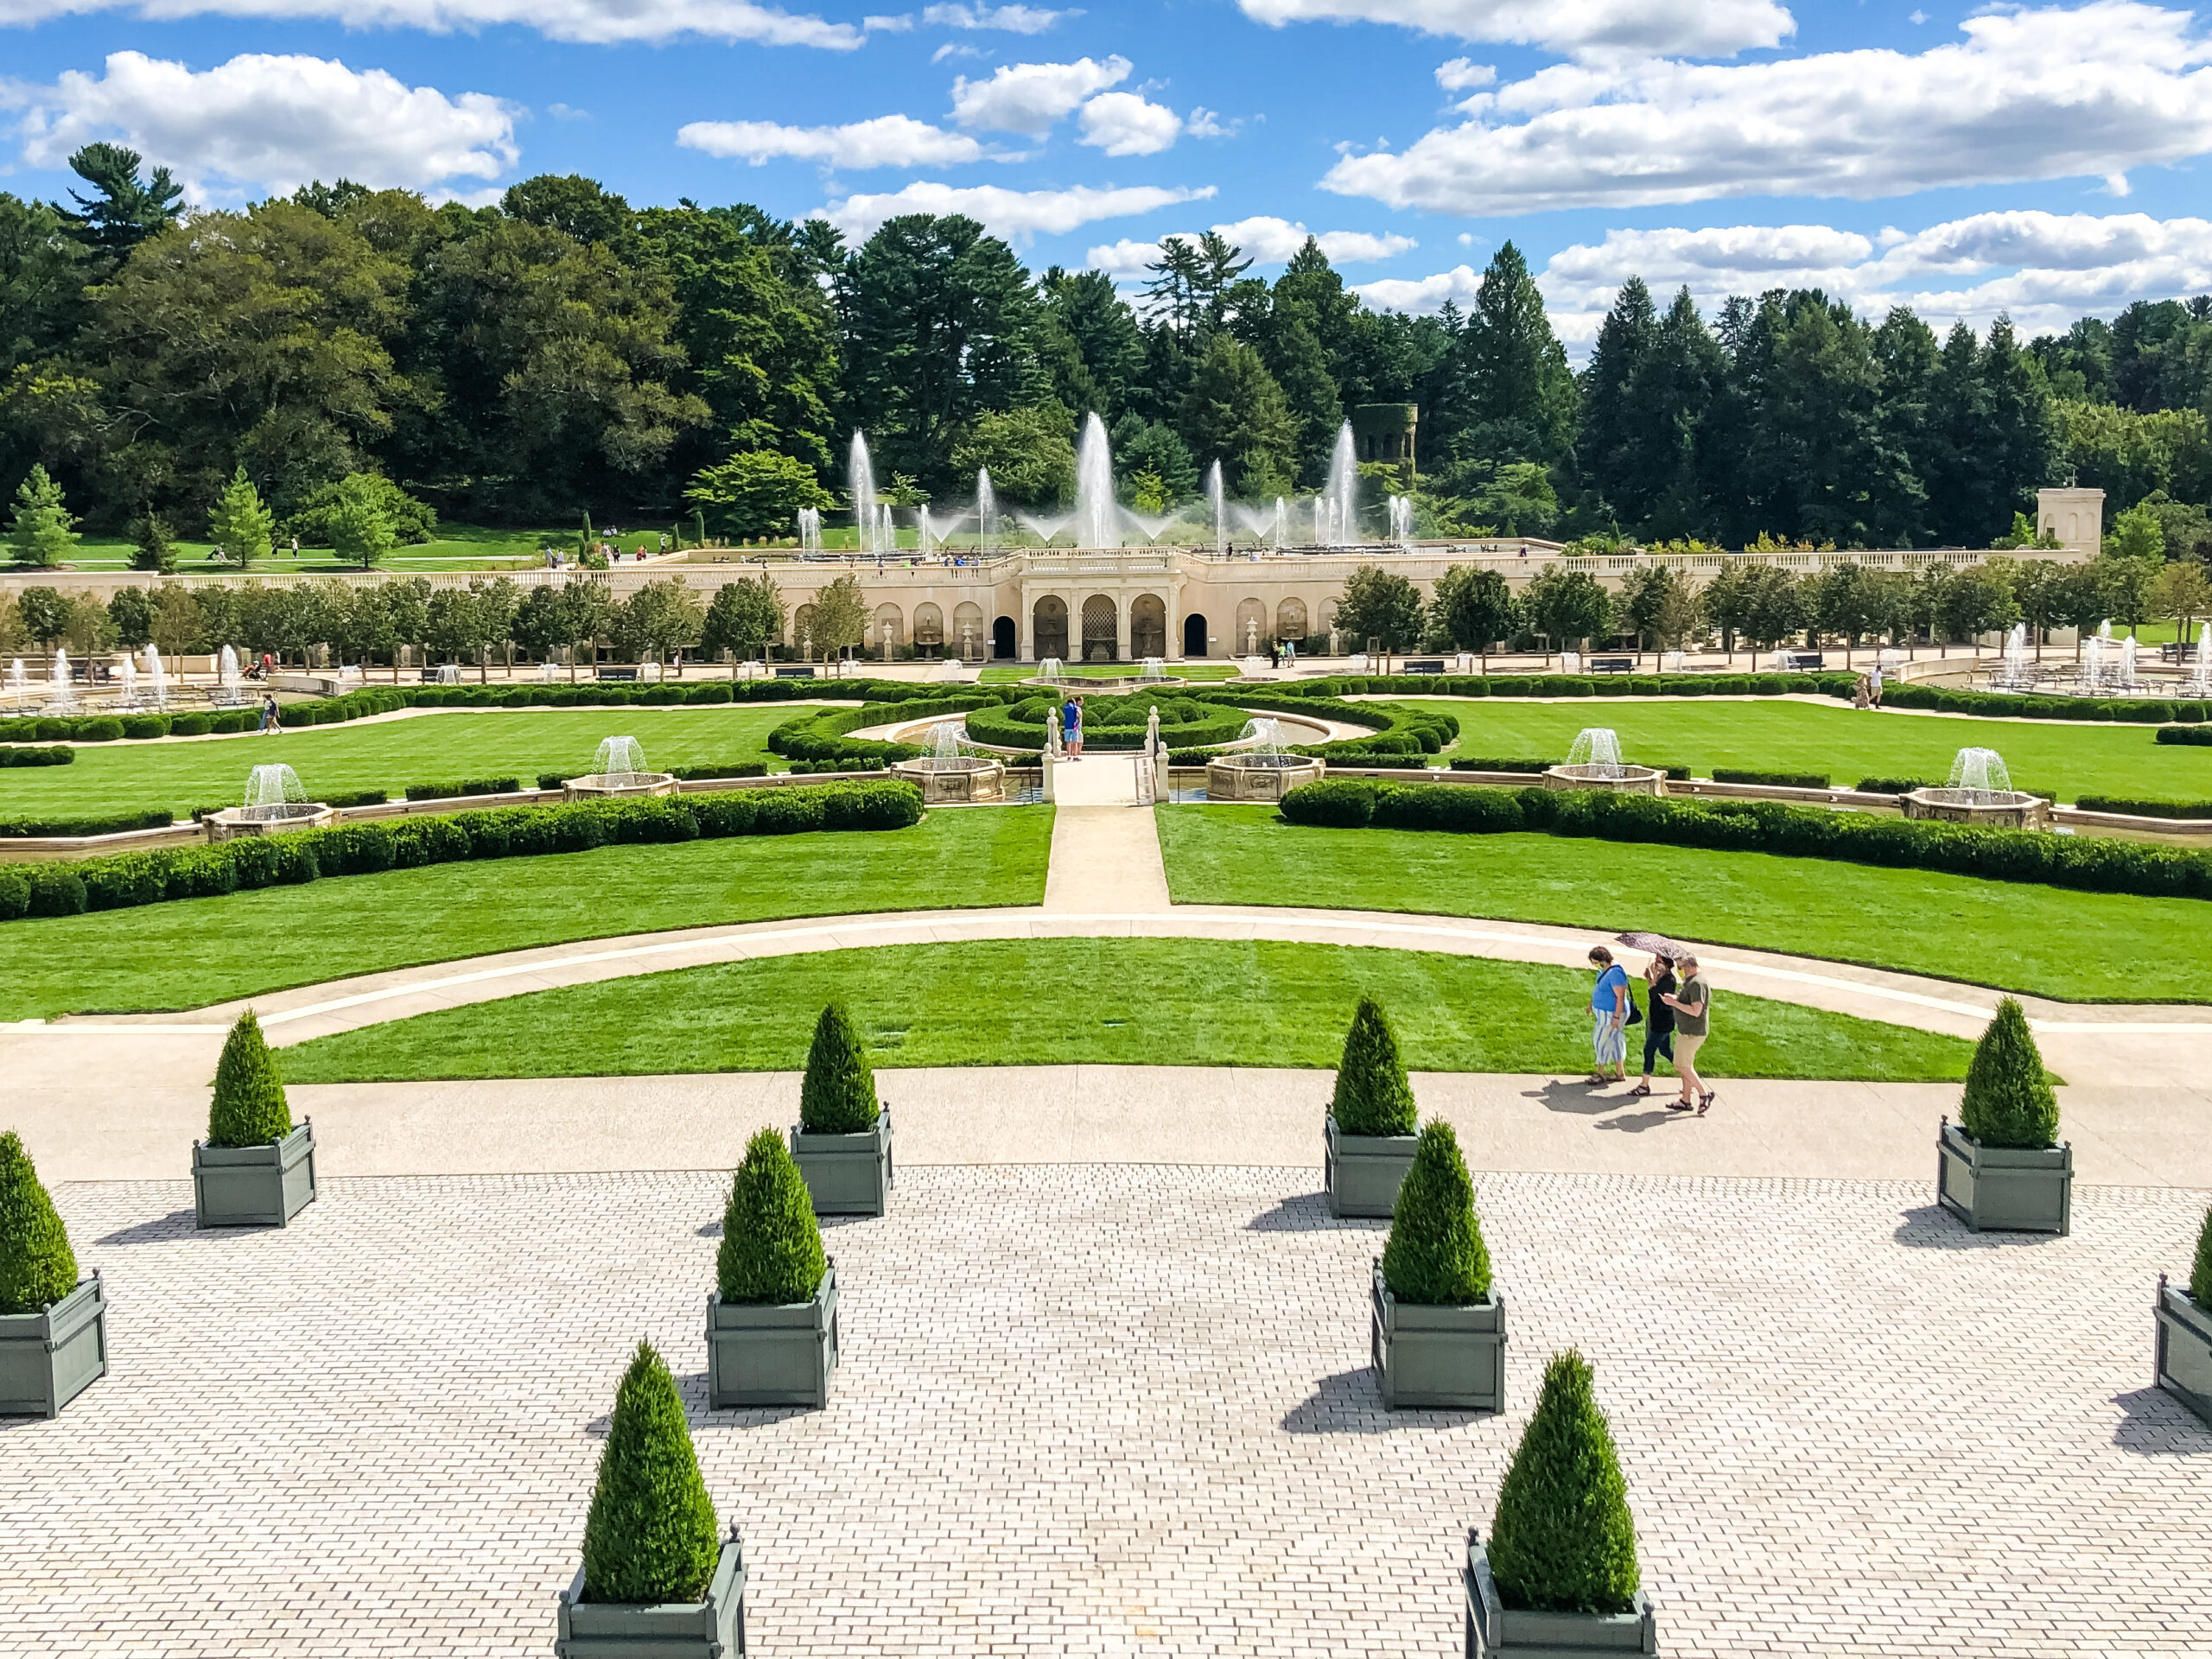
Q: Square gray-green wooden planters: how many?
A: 10